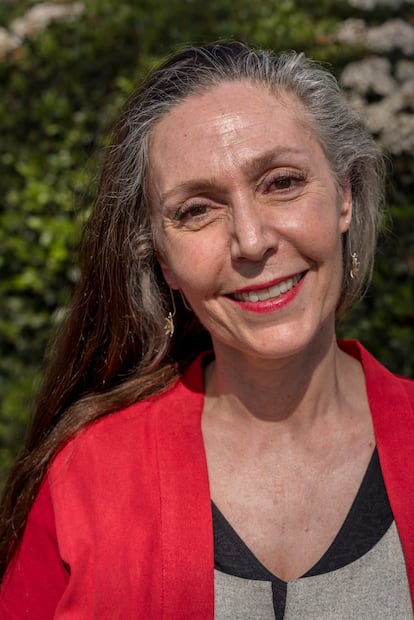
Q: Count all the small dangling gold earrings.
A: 2